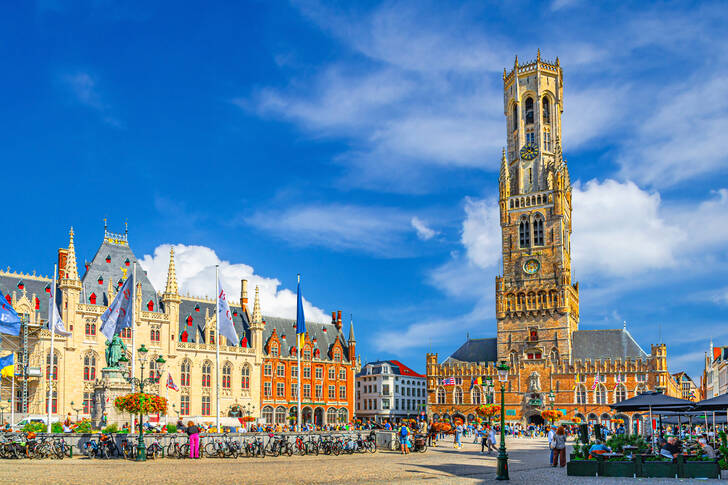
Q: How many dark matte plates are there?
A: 0